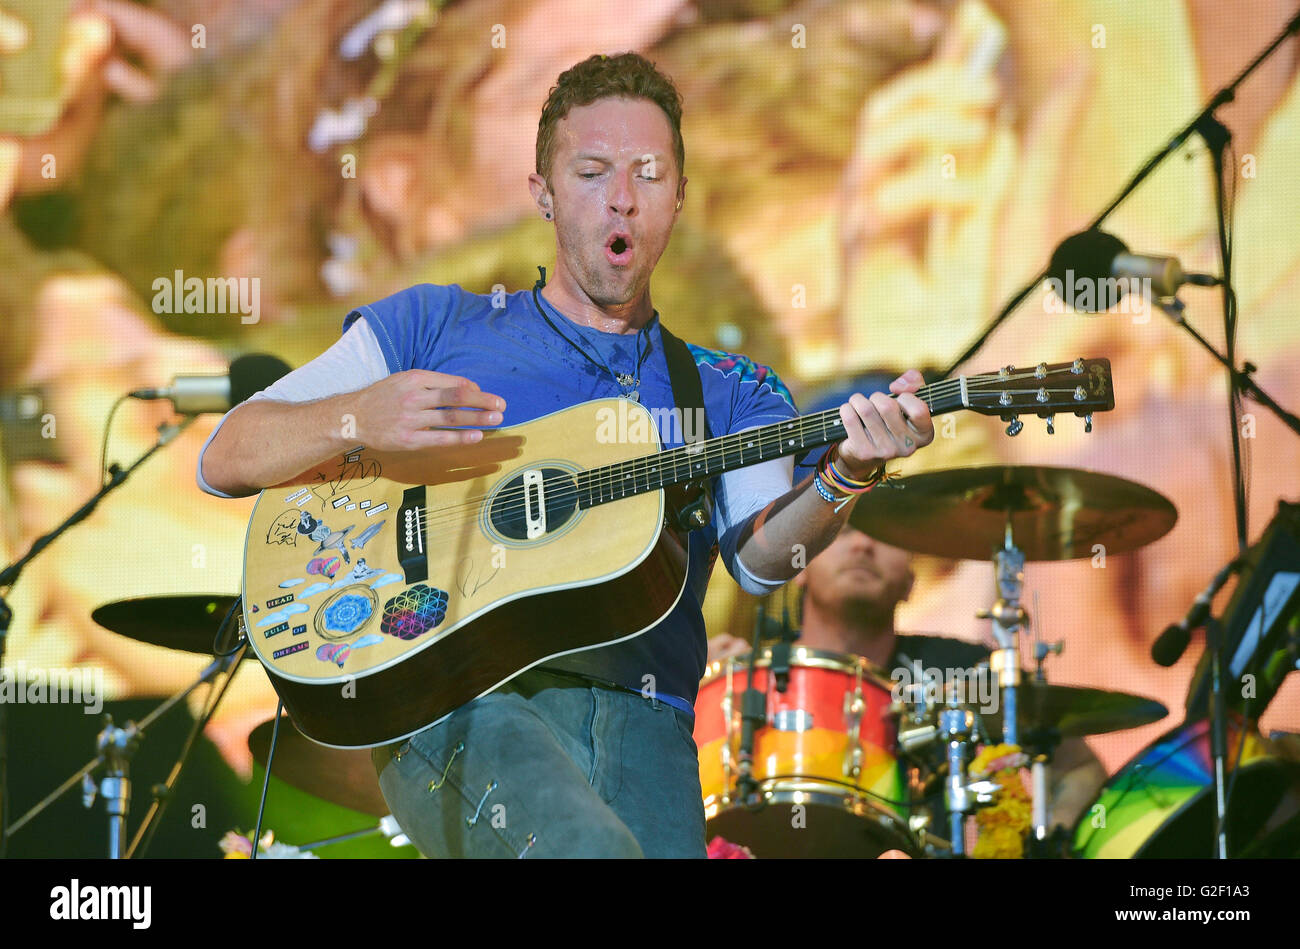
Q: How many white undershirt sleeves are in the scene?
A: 2